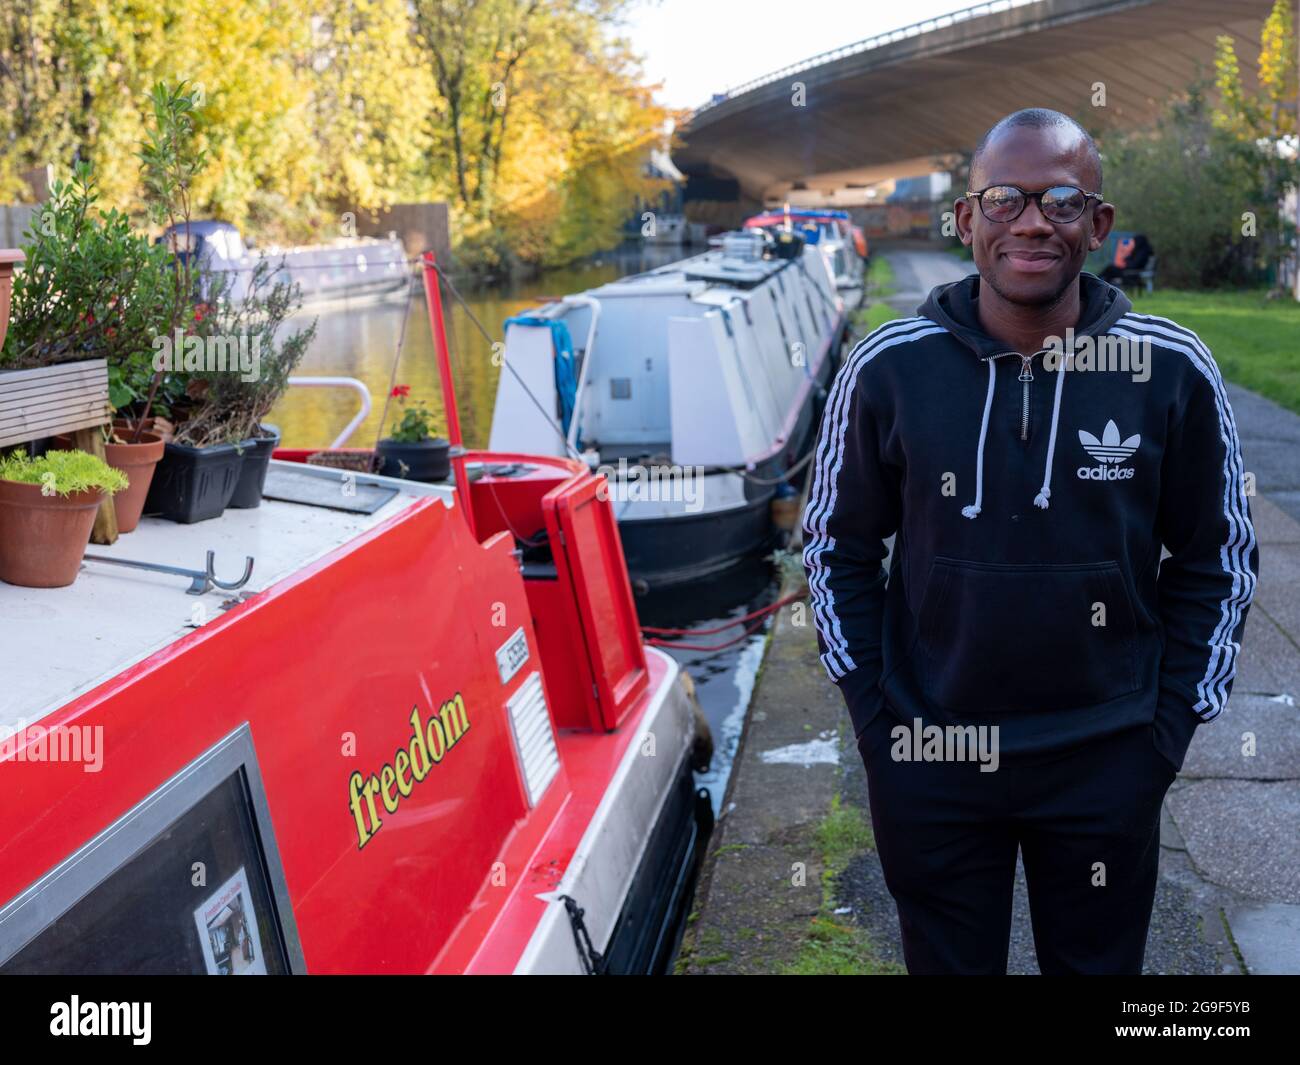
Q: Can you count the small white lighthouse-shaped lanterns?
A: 0